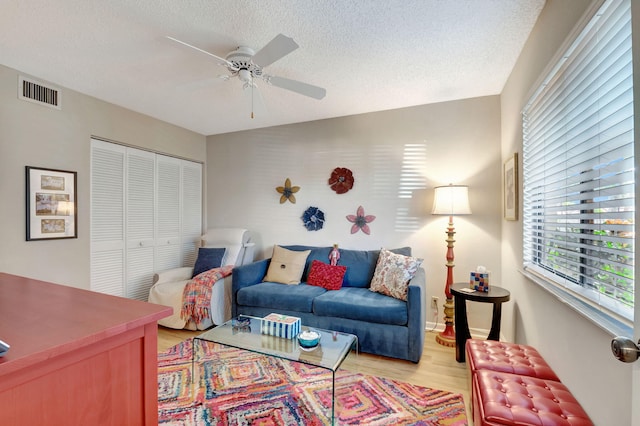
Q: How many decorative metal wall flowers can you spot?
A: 4